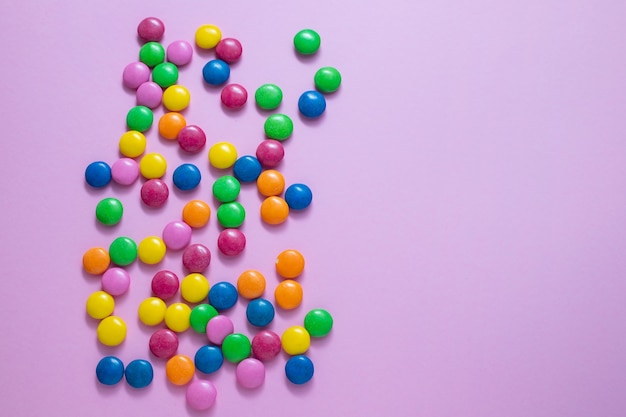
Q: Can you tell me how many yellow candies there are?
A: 12